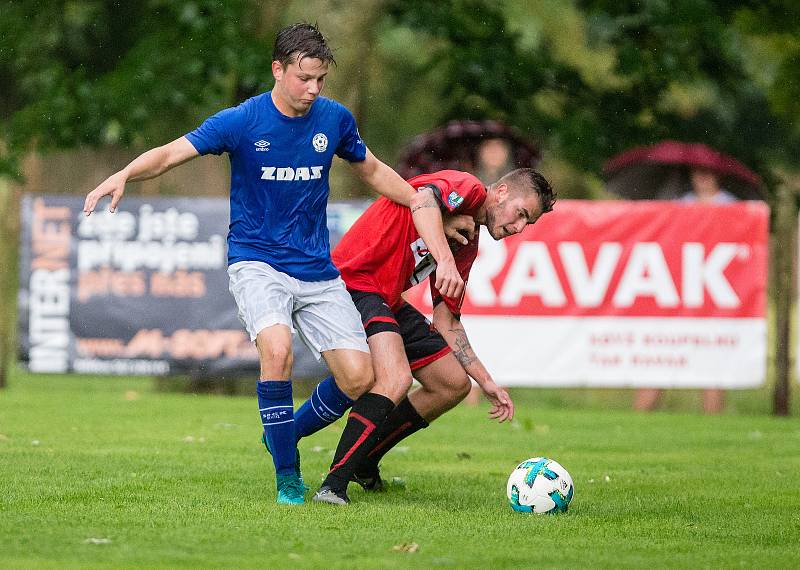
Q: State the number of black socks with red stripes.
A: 2